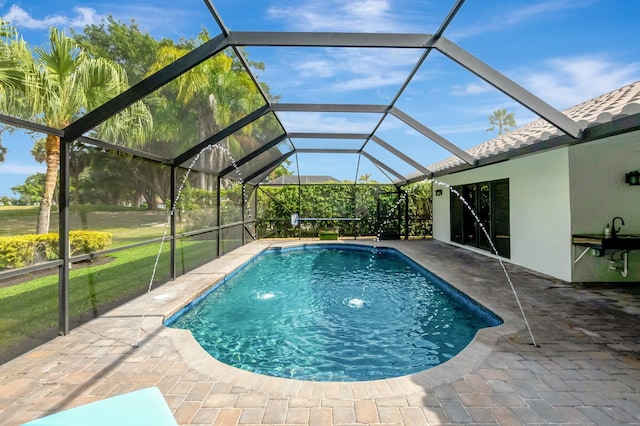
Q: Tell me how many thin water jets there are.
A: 2